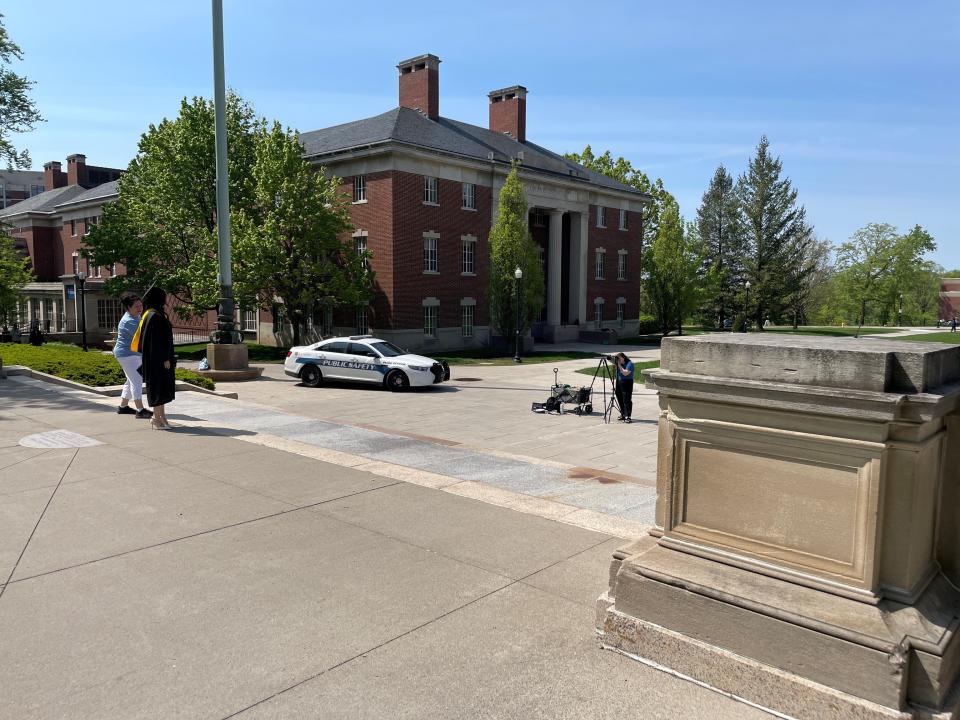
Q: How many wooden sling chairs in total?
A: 0